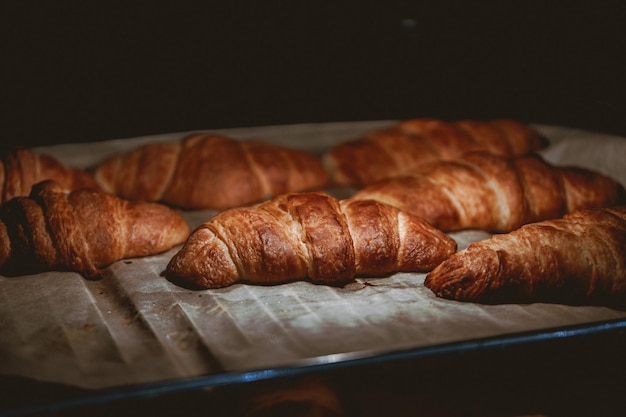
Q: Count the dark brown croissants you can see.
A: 7